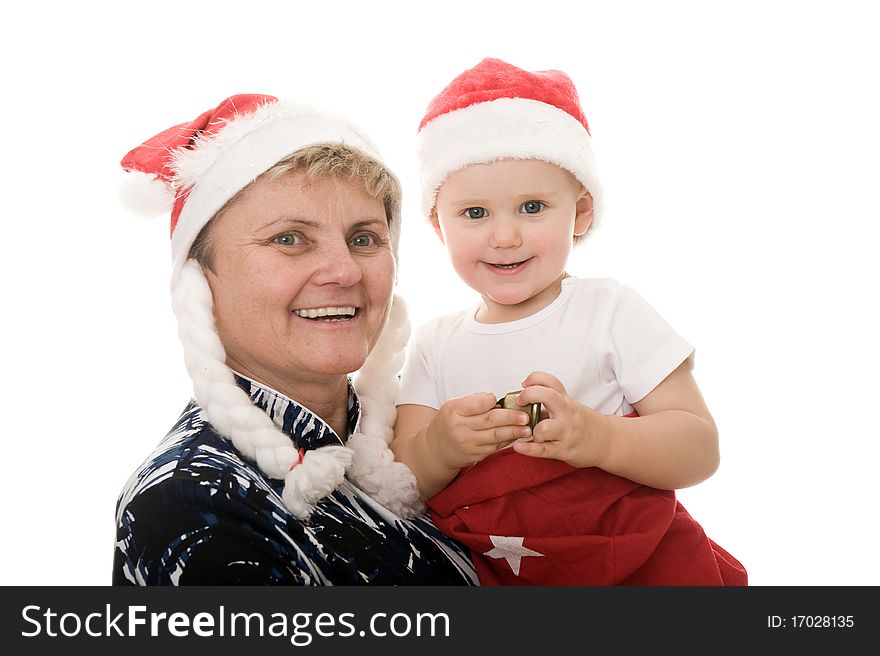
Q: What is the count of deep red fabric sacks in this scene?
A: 1